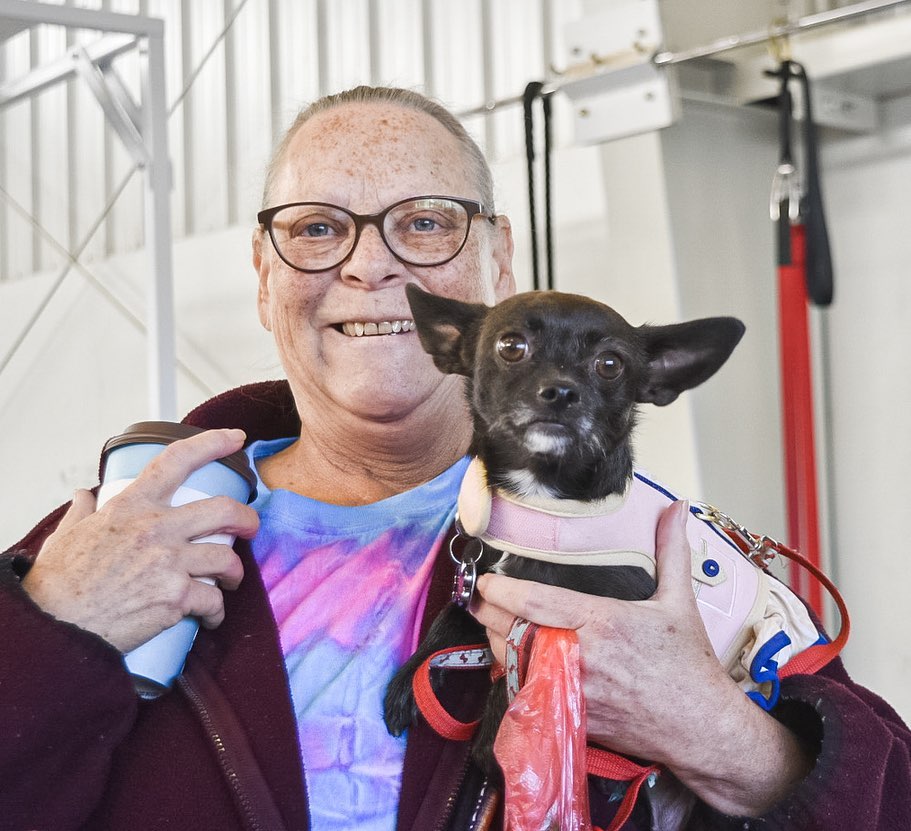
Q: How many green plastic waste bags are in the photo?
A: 0